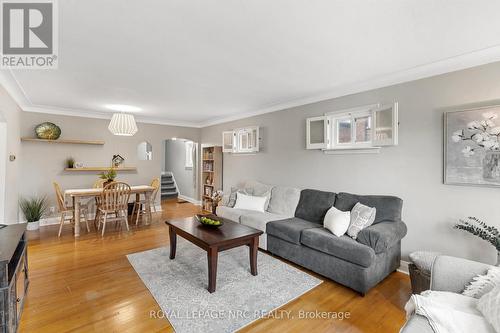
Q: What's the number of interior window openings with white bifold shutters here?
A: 2